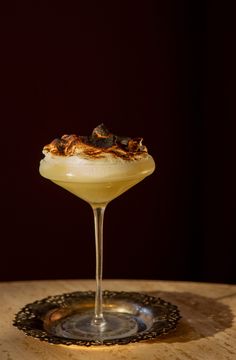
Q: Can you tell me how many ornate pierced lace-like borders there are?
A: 1